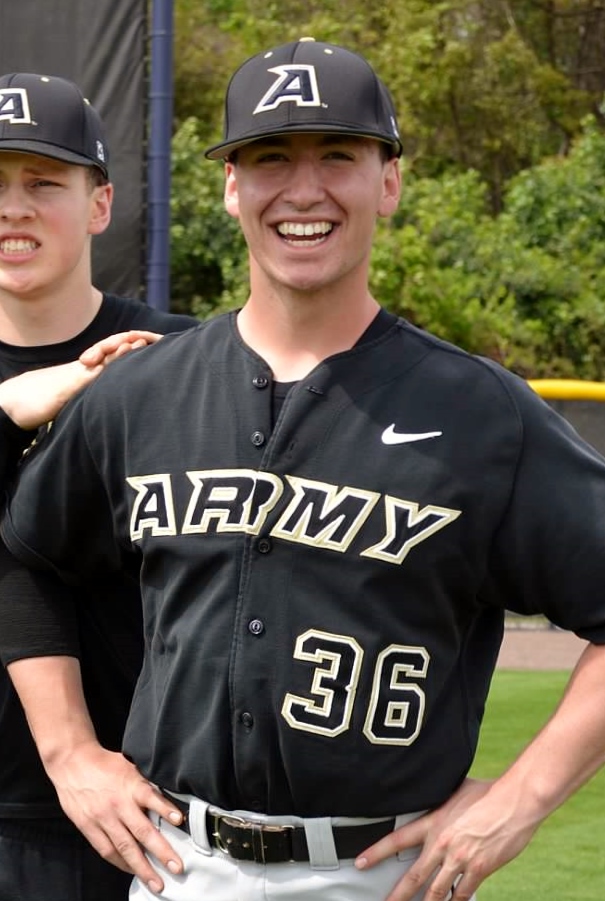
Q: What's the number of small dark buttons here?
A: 5